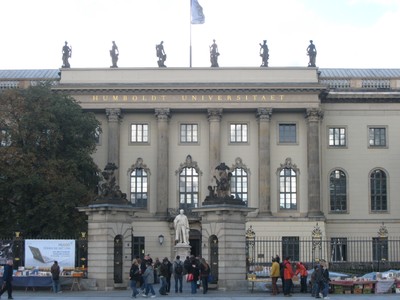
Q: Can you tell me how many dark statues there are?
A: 8